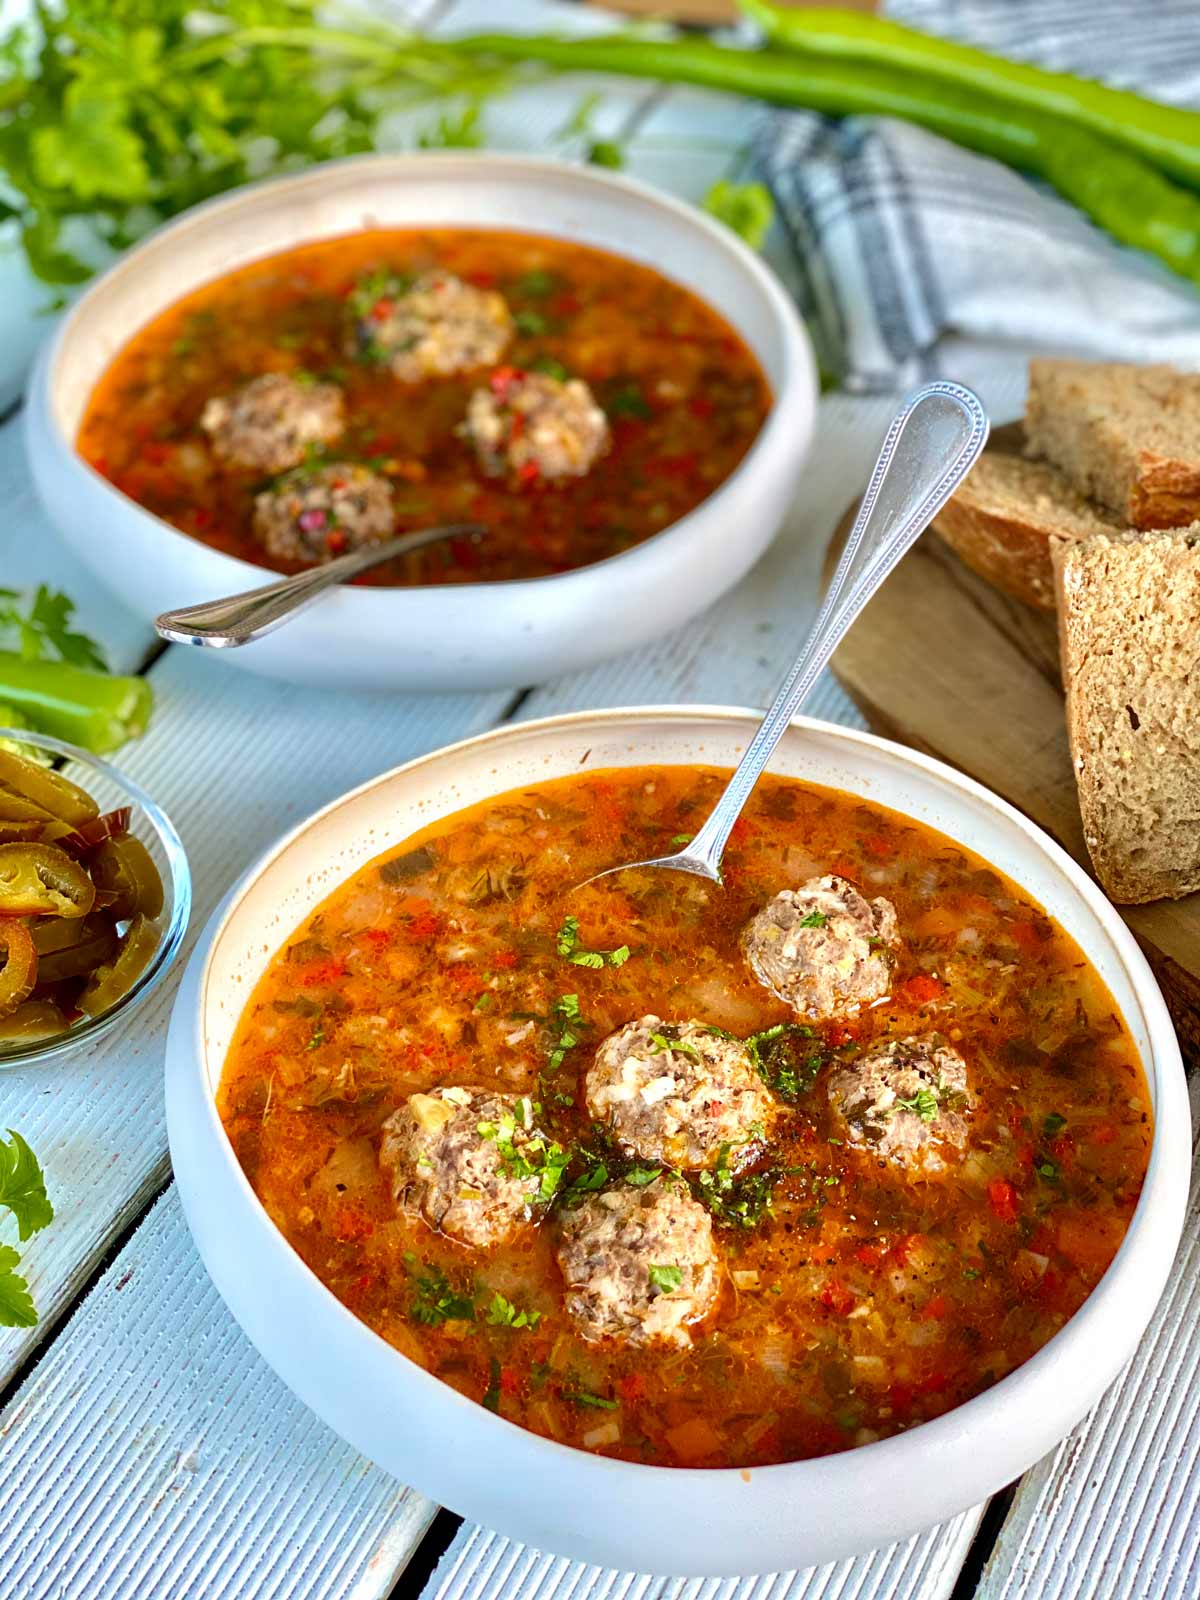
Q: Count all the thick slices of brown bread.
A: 3